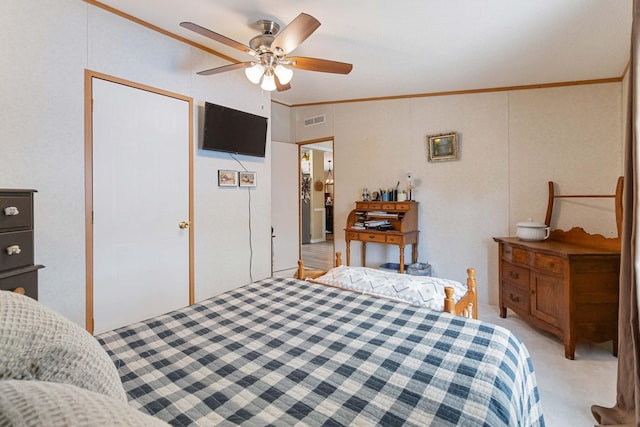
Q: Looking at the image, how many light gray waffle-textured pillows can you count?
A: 2